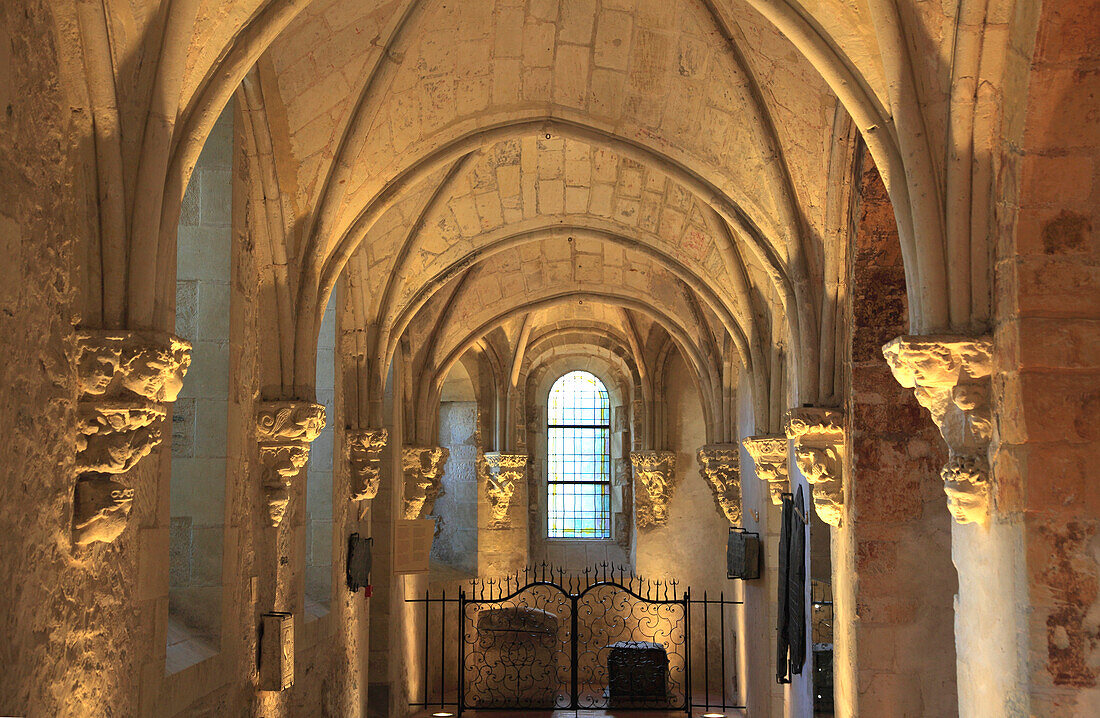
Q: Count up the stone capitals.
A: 10